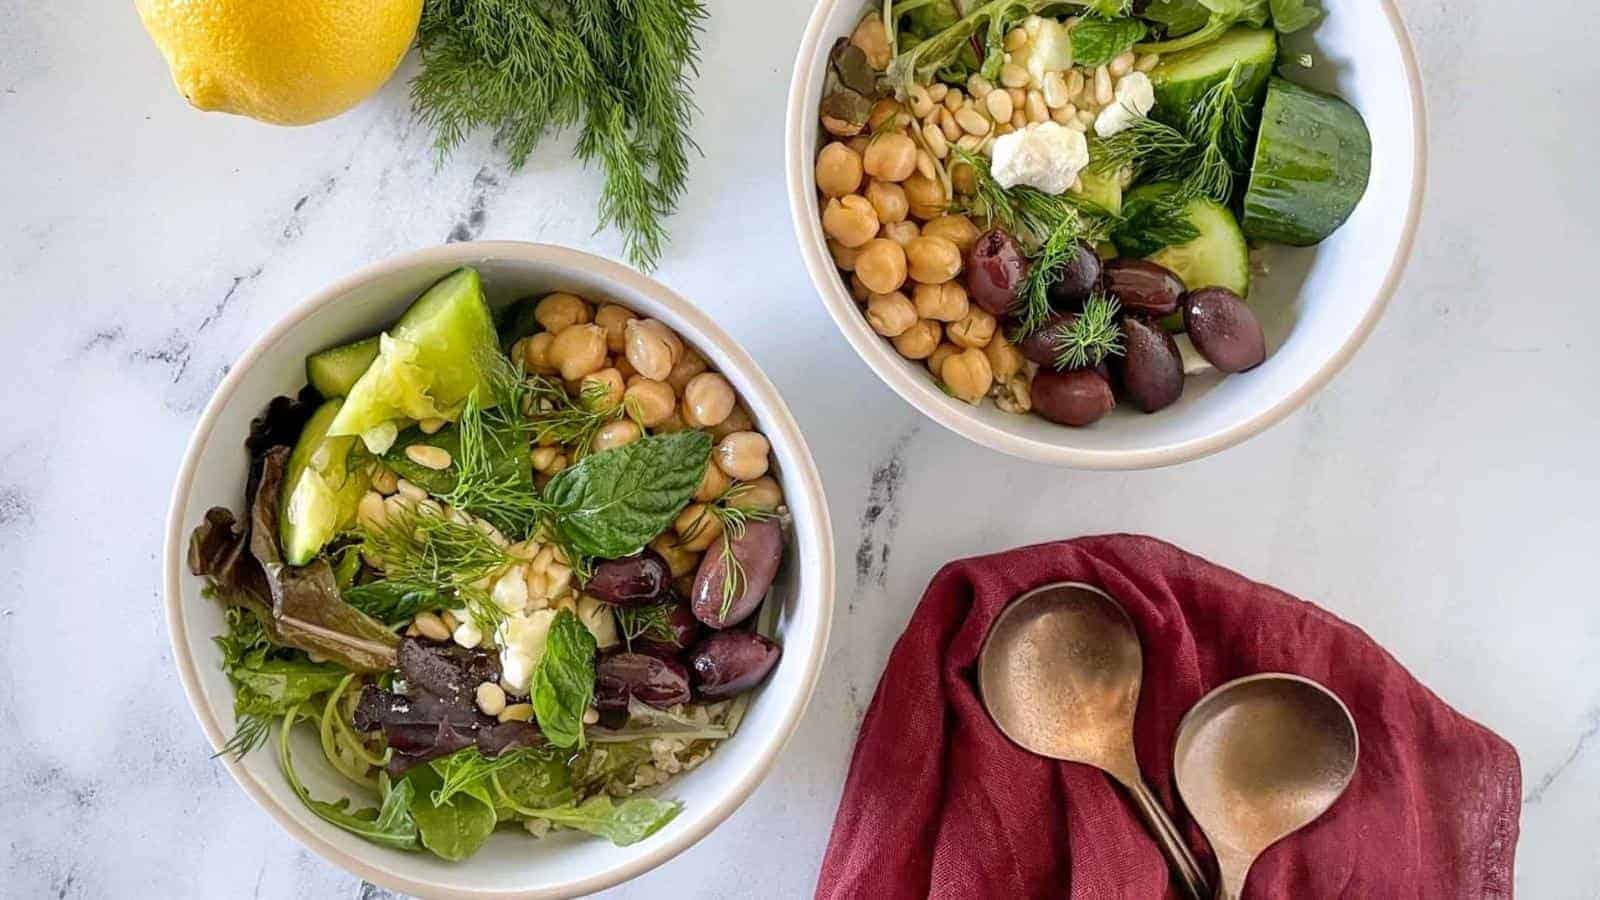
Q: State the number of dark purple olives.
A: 12